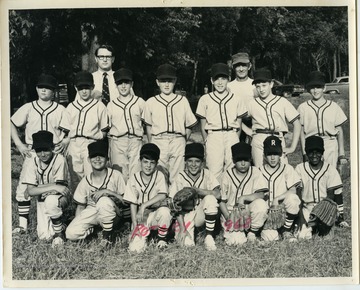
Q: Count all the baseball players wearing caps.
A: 14